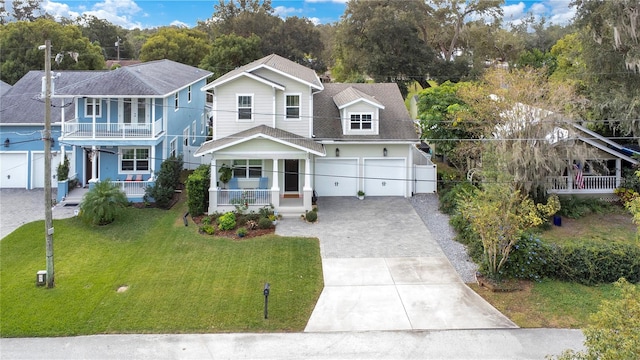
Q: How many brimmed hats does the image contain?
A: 0